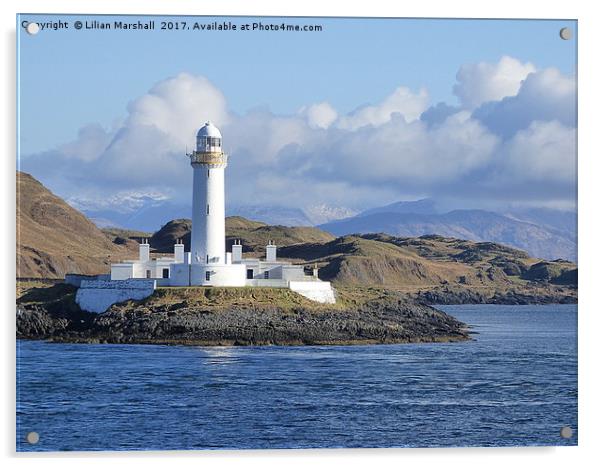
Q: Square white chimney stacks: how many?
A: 4